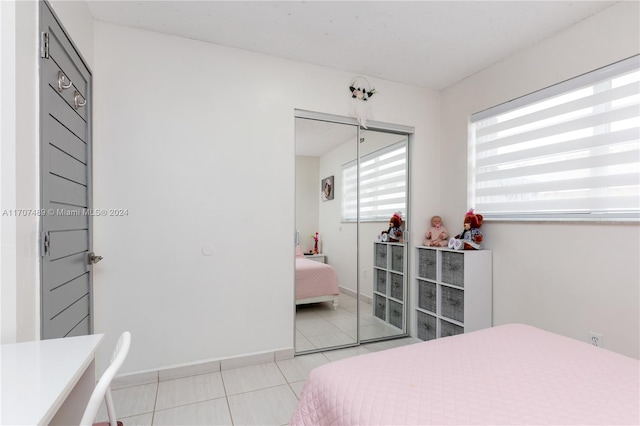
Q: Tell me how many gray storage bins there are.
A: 6